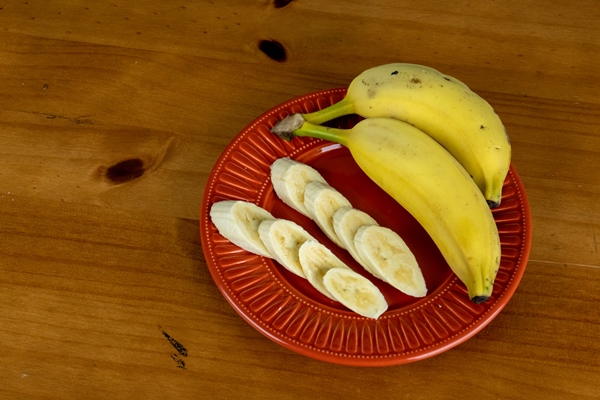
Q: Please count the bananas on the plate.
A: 2